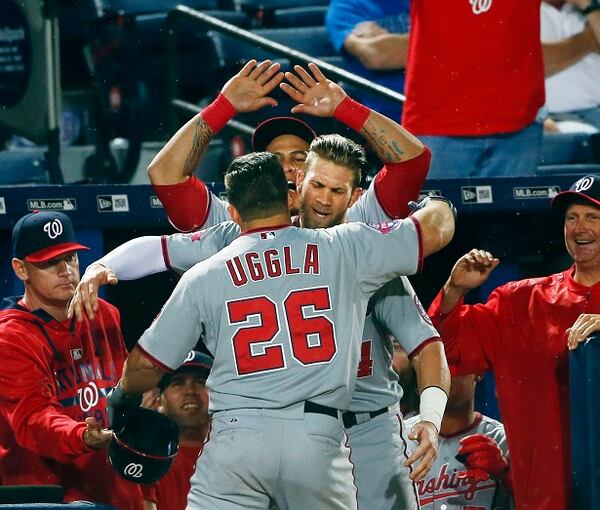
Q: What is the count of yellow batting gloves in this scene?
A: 0